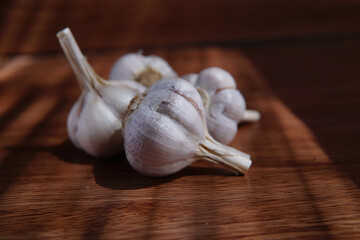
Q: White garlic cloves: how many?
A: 4